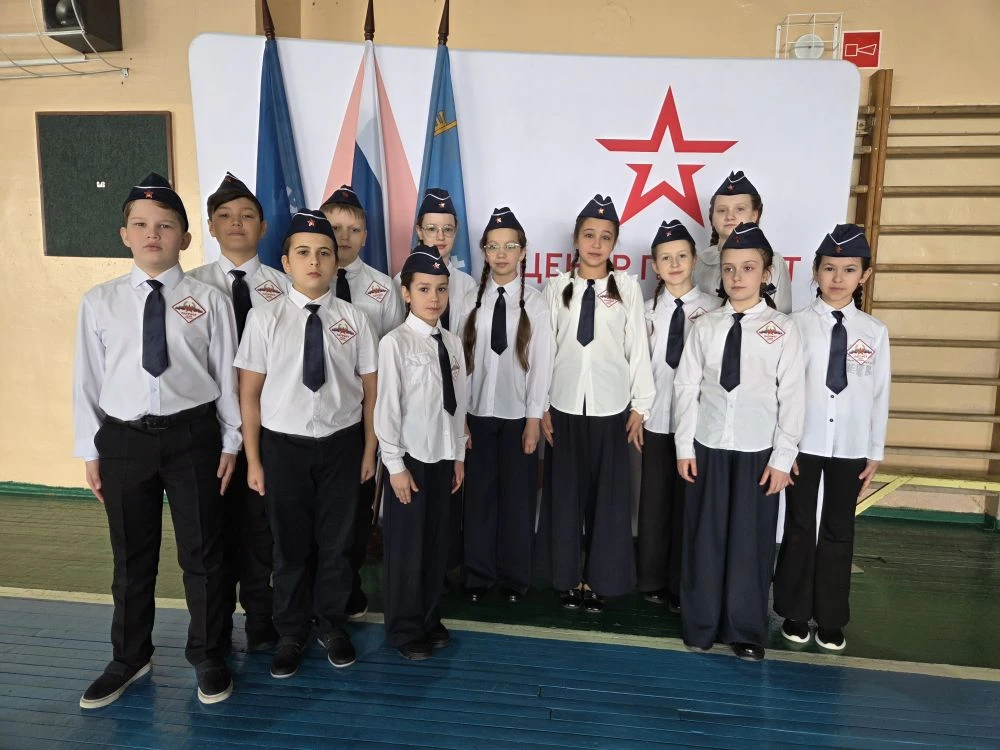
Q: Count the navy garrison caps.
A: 12